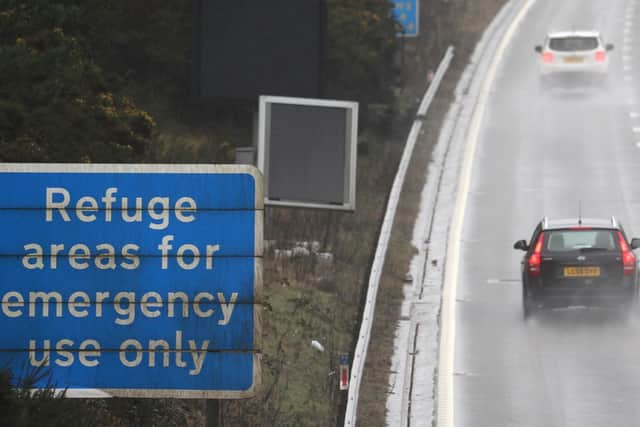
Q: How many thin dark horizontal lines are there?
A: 4